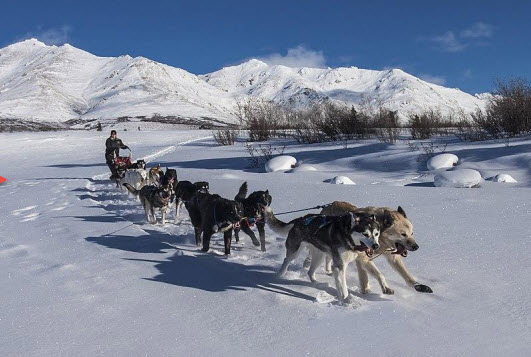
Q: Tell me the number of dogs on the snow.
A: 11